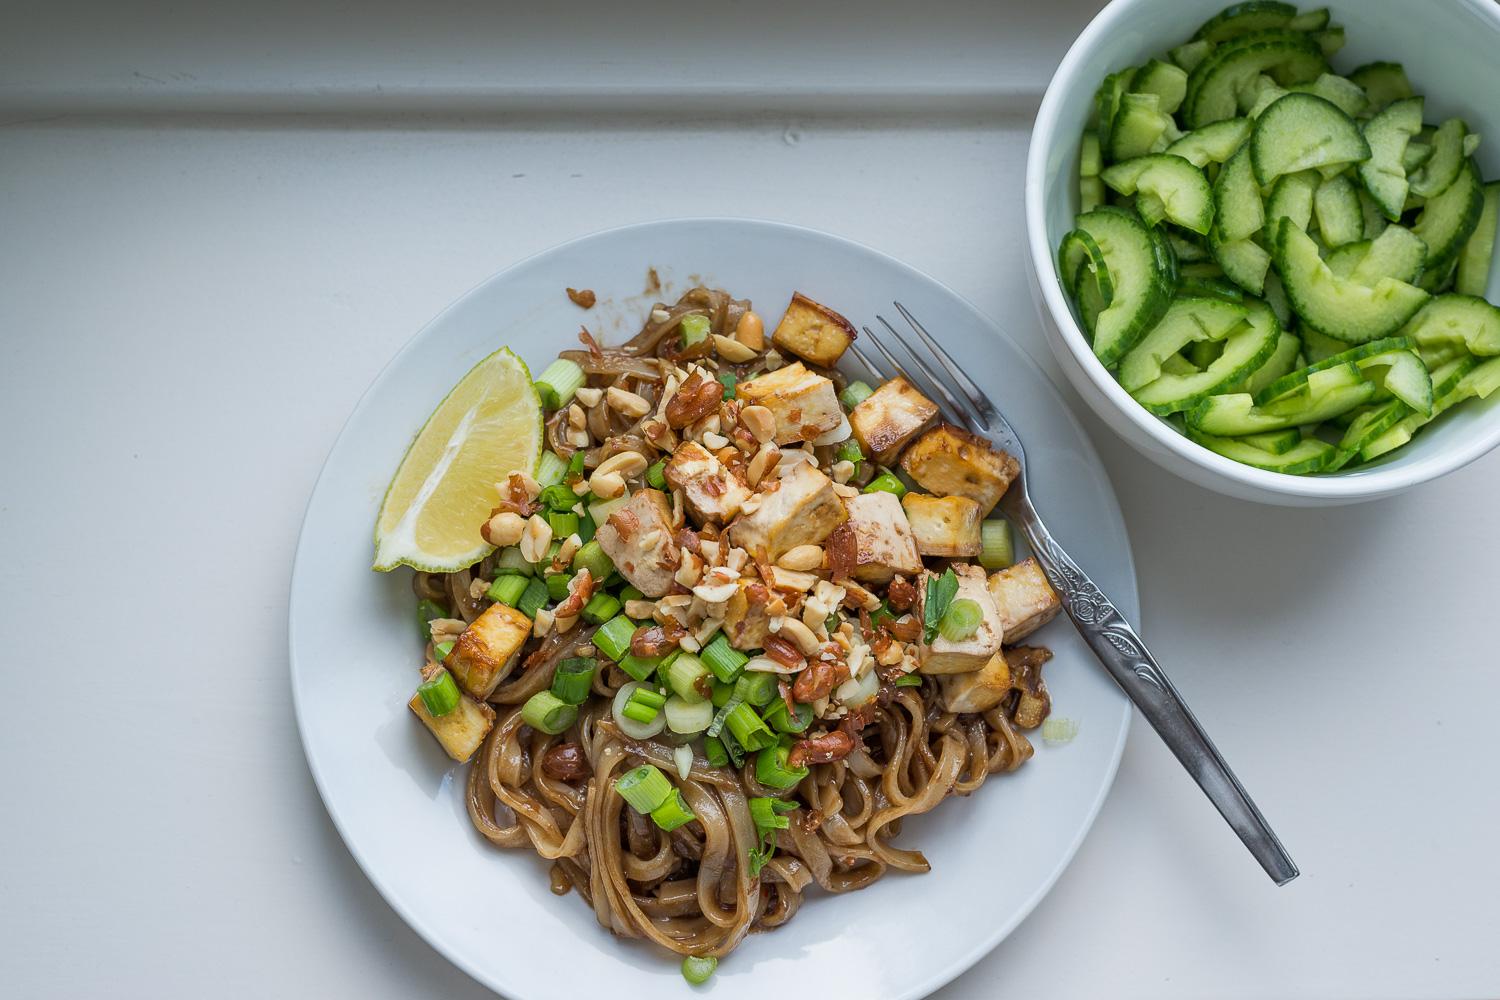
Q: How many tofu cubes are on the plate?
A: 15